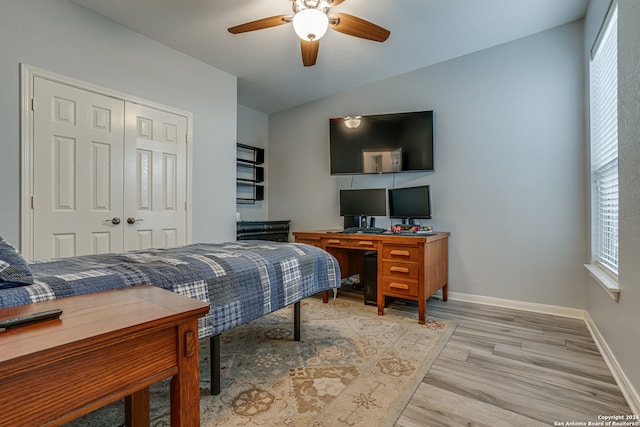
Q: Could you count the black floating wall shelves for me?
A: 3